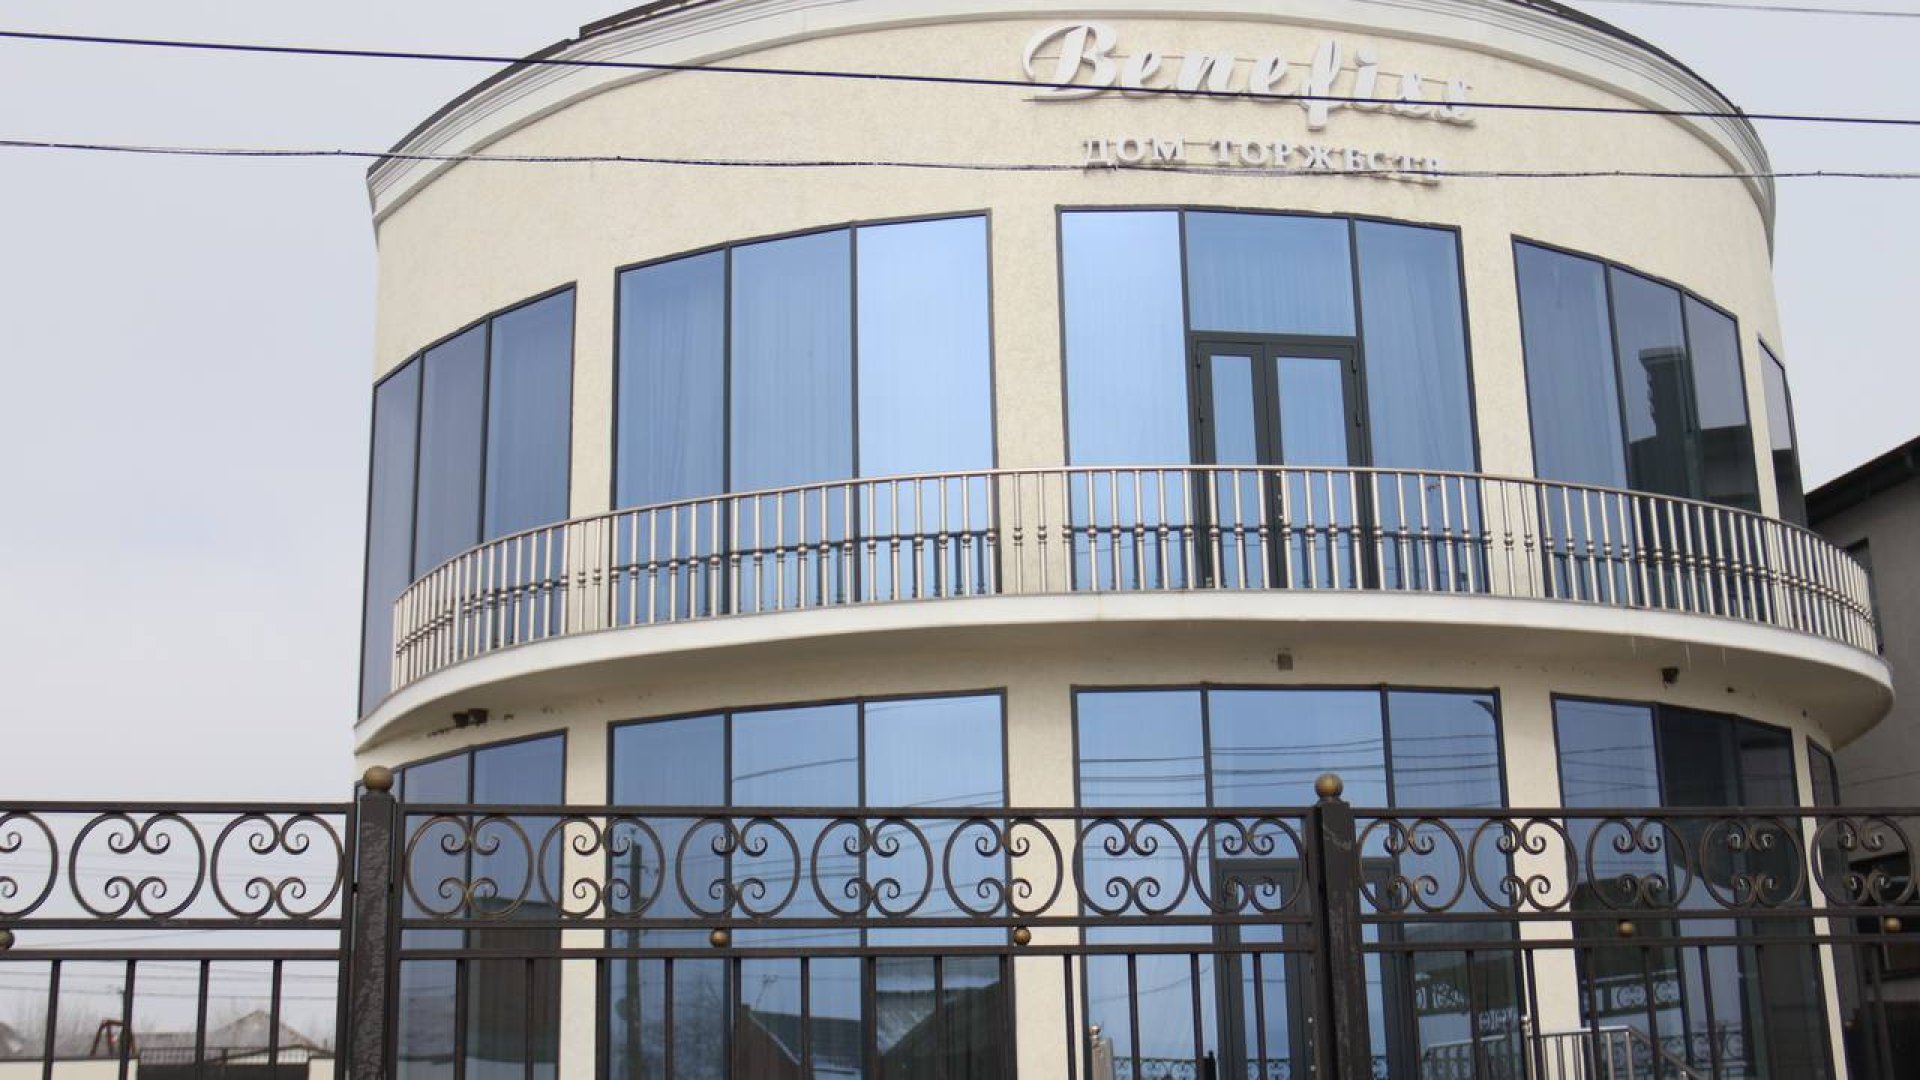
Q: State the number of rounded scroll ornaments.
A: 15